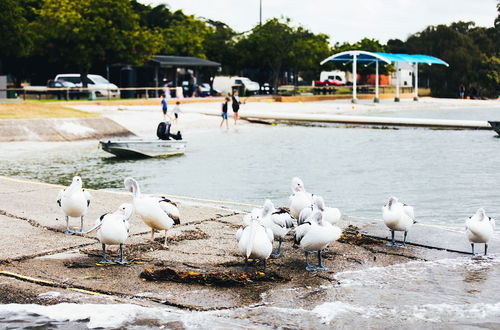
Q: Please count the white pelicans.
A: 10